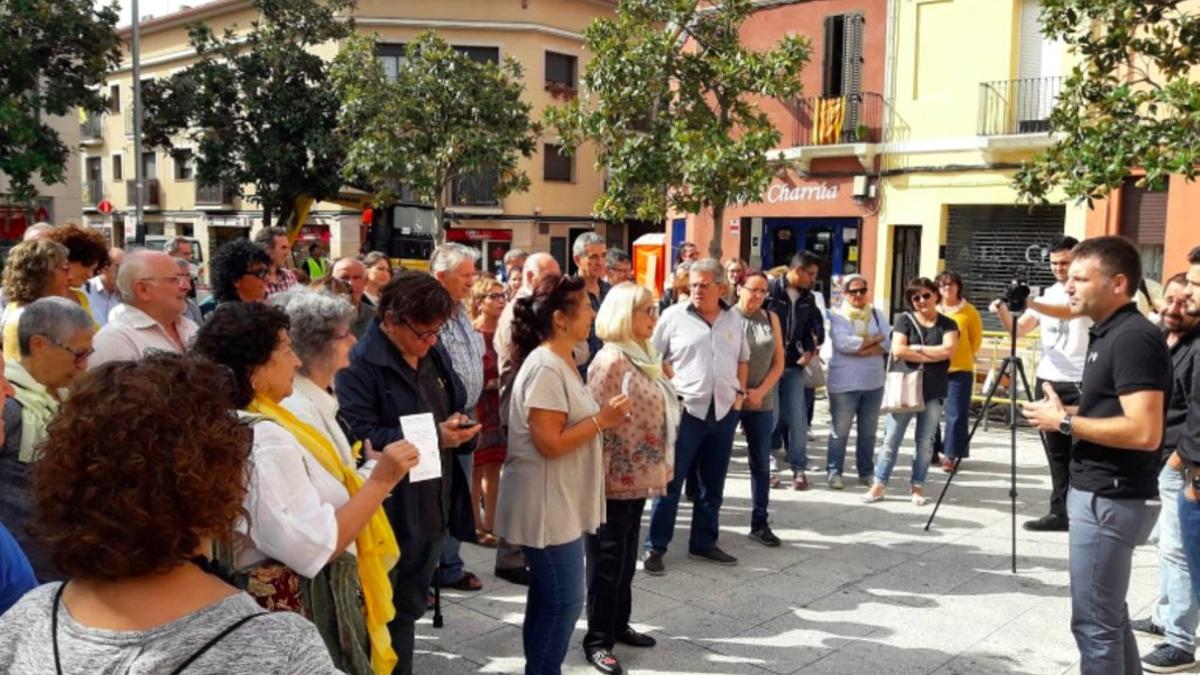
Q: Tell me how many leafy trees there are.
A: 5